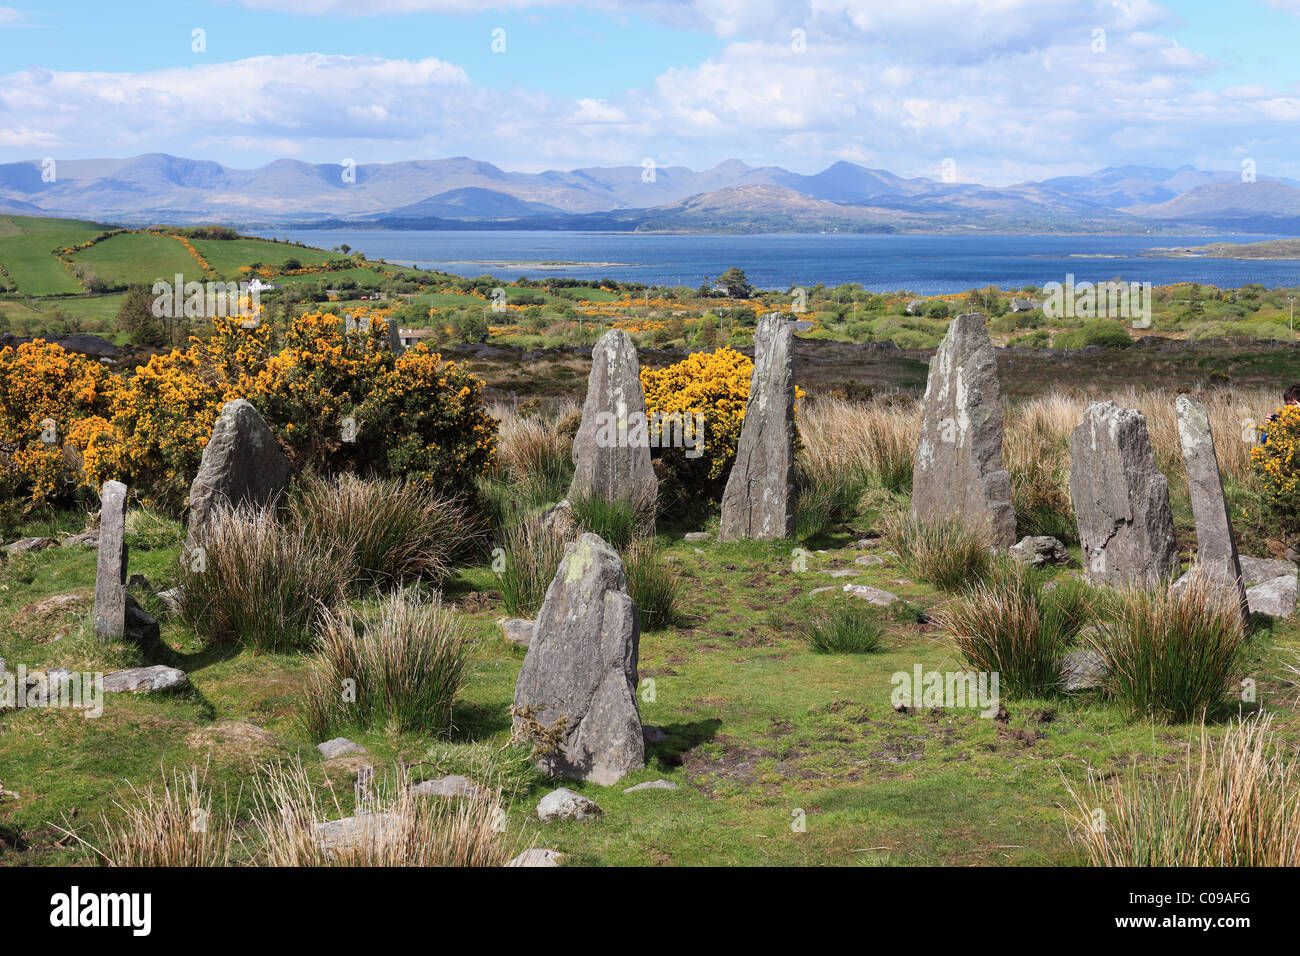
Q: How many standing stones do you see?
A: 8